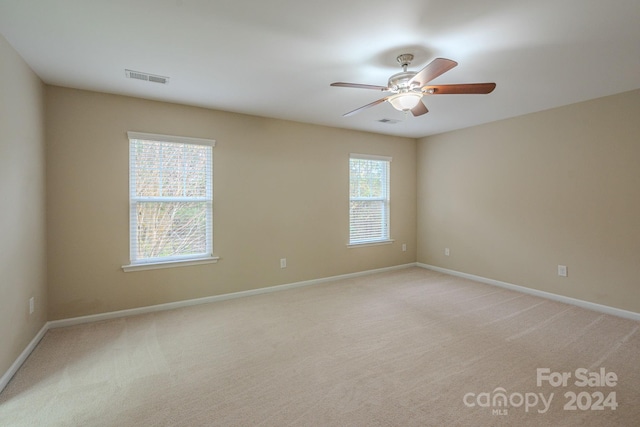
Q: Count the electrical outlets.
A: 5